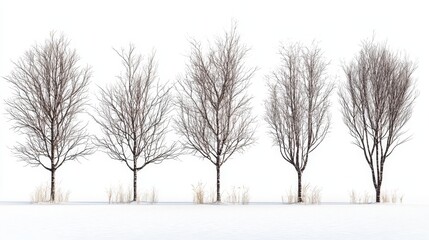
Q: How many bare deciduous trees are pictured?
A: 5